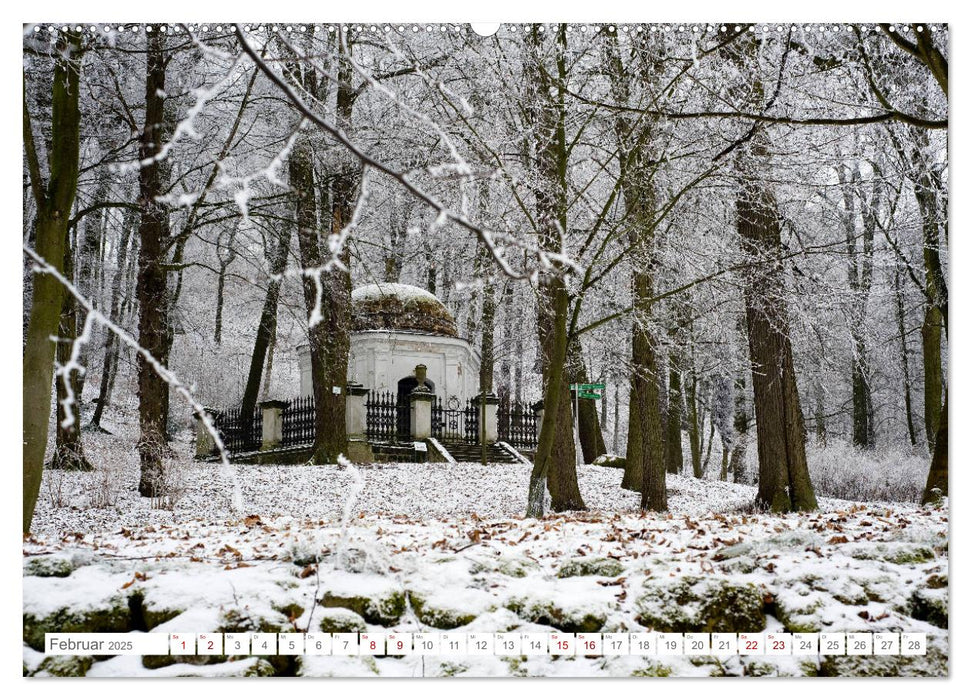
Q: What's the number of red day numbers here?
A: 8